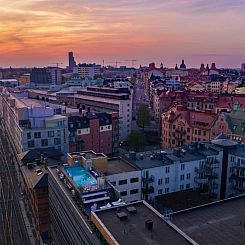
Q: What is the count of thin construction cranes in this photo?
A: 3